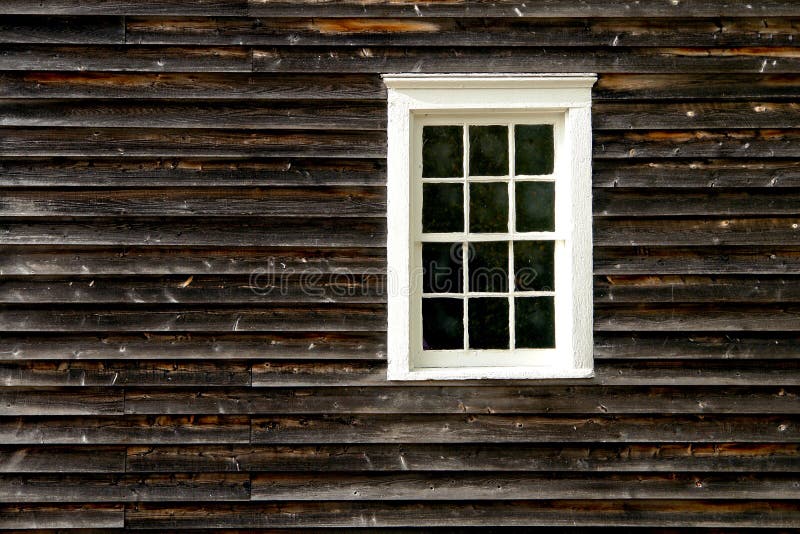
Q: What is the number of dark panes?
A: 12